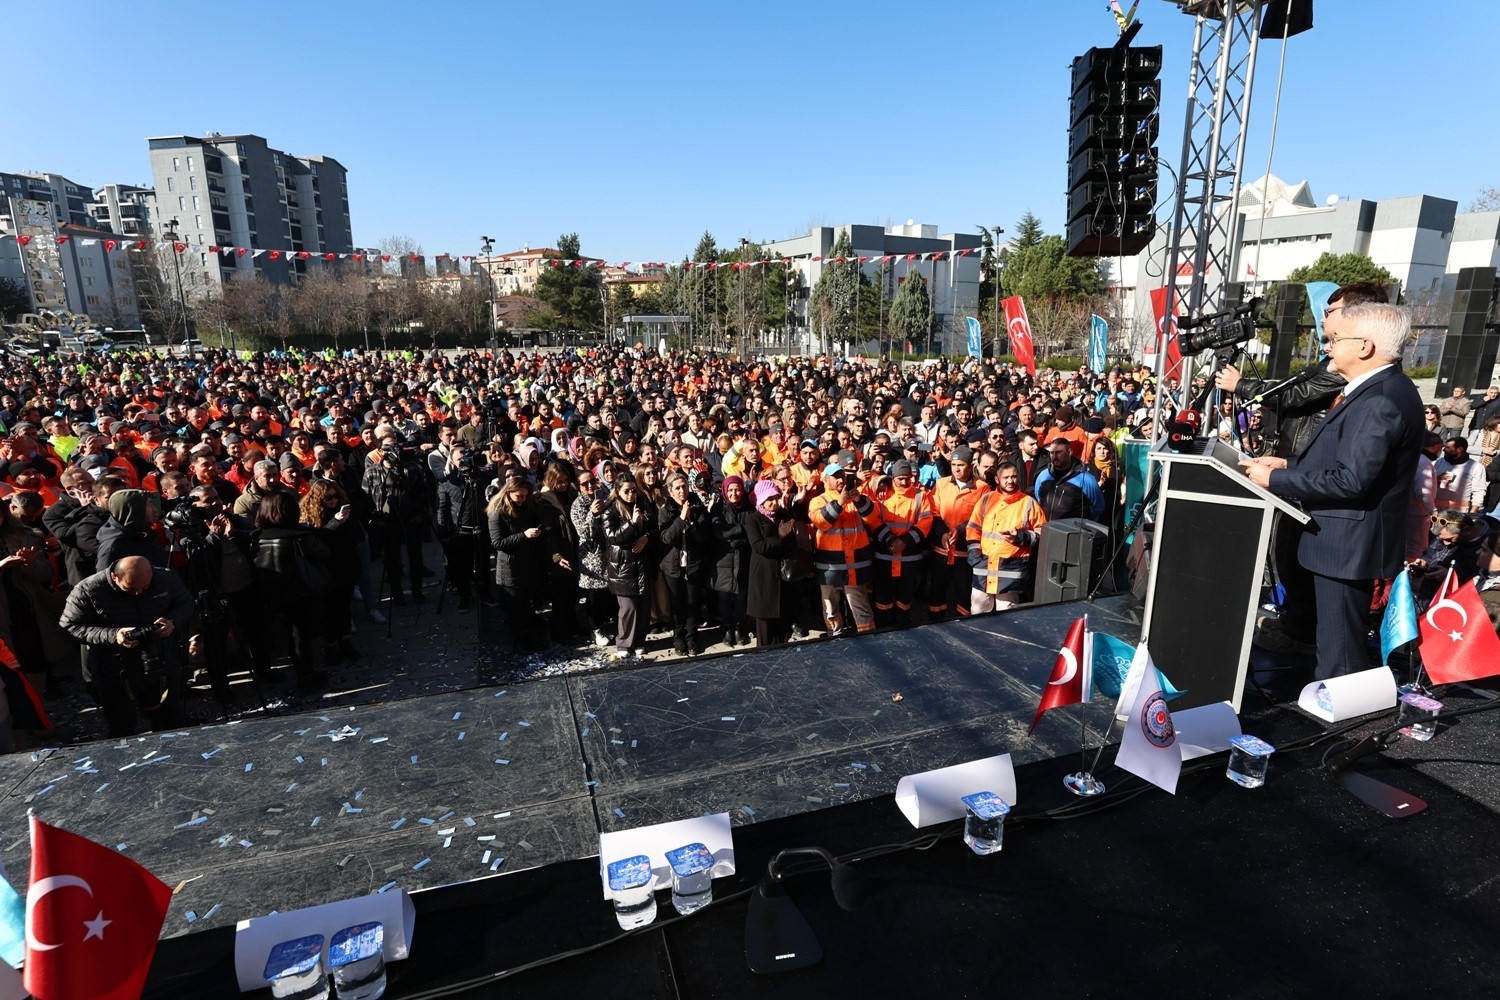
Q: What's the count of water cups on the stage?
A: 7